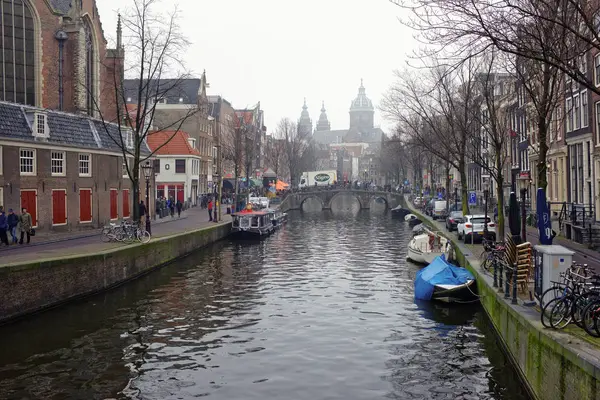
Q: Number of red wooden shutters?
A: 5